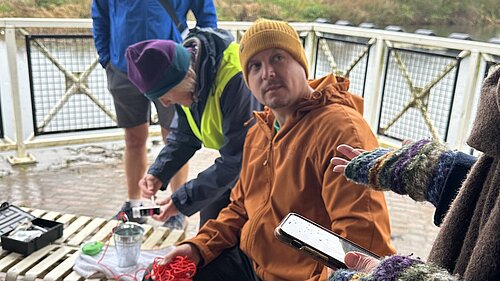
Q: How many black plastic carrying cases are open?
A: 1